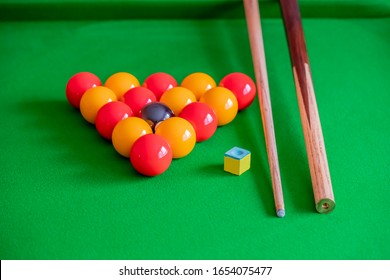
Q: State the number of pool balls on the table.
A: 15